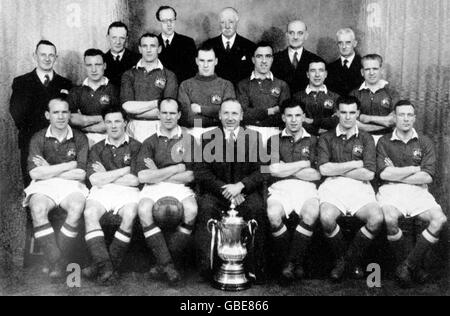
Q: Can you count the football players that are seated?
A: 6